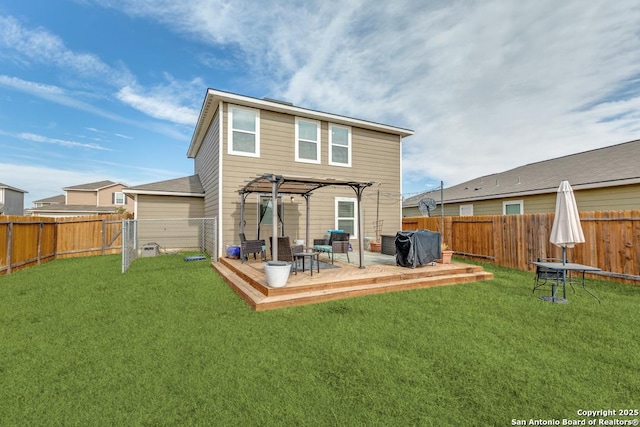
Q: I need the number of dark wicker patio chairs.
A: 3